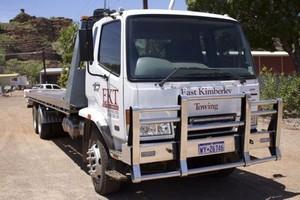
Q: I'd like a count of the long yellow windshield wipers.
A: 0